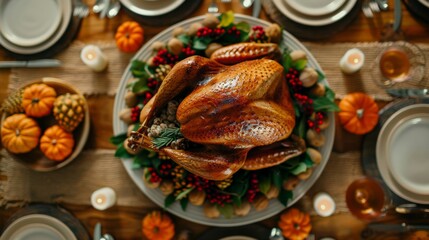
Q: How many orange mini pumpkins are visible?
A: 7